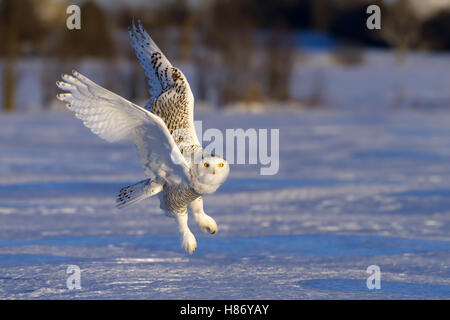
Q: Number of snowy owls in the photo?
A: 1